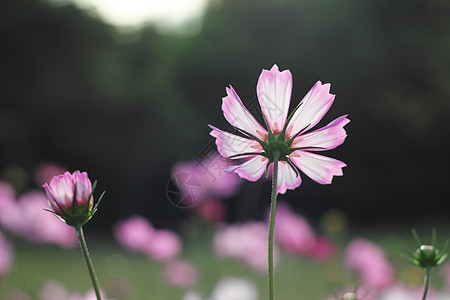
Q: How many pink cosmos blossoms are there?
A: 2